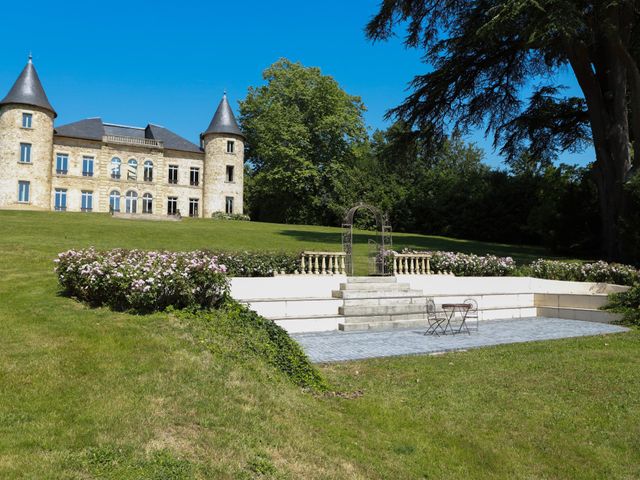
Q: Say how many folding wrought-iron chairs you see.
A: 2